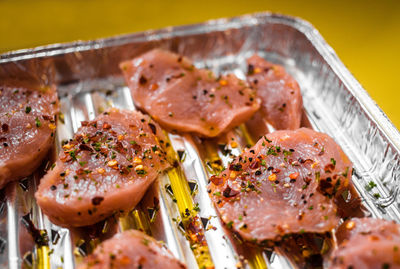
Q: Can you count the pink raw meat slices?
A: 7